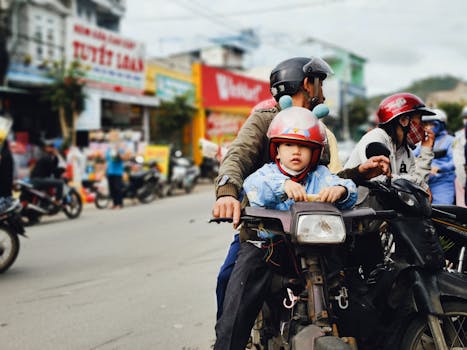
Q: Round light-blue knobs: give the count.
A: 2